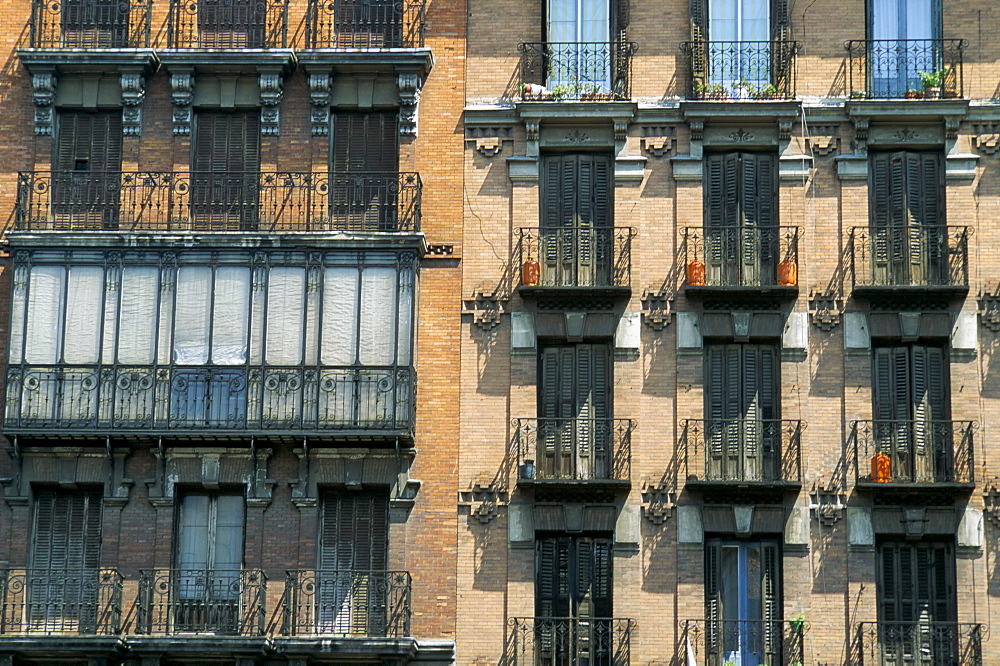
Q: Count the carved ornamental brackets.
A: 12